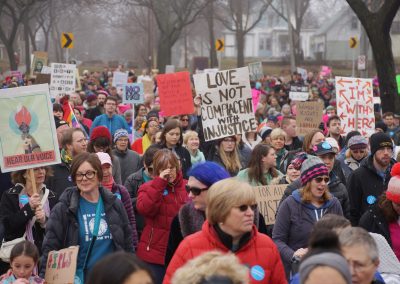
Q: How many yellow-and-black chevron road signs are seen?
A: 3